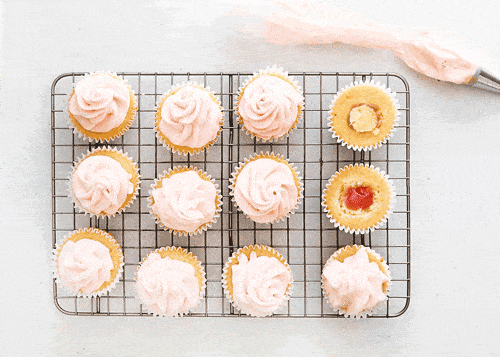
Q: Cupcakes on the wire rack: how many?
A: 12